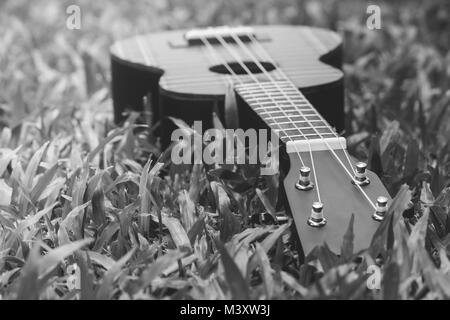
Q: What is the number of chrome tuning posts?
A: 4